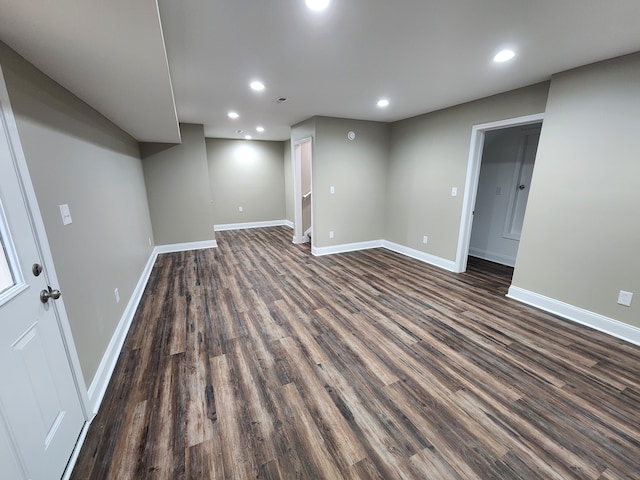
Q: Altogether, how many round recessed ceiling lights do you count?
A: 7